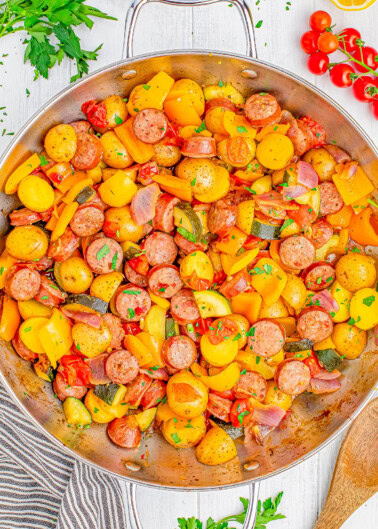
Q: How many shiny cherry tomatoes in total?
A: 9